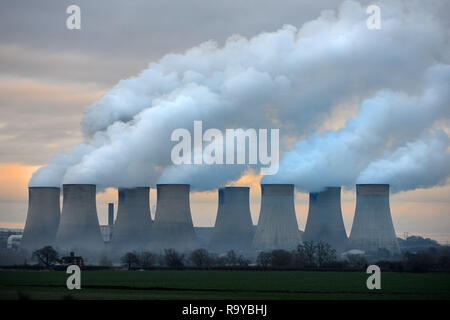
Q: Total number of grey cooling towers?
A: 8